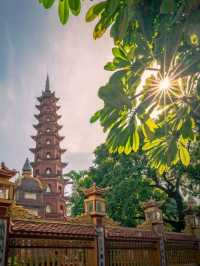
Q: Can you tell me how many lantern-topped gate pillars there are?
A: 4